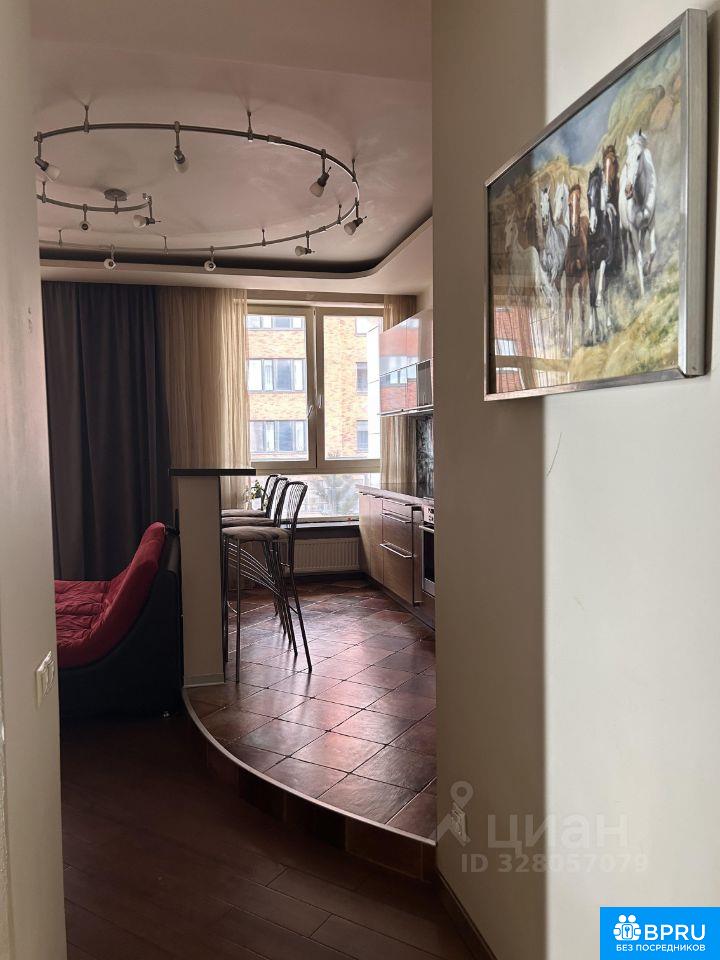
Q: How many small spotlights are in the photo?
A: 9